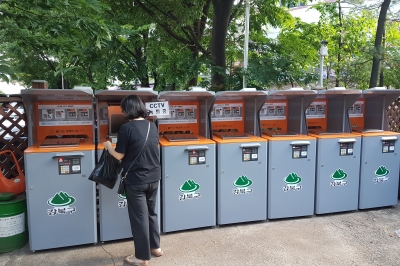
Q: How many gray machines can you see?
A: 7